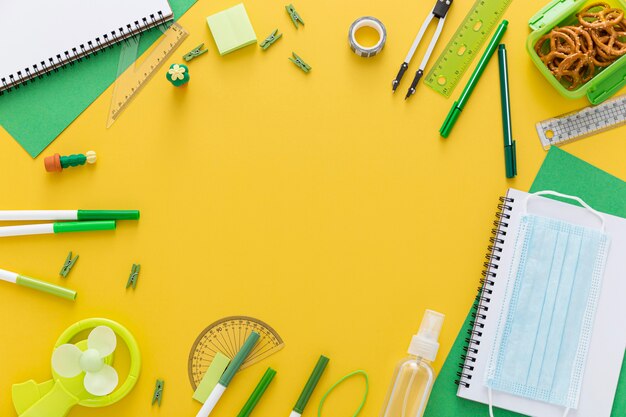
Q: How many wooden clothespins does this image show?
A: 7